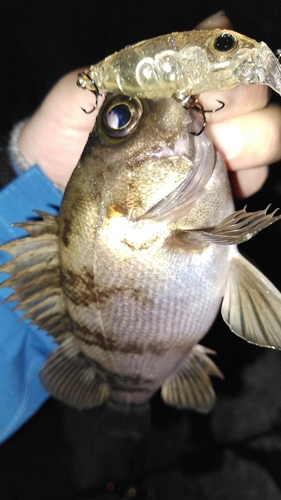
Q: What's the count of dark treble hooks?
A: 2